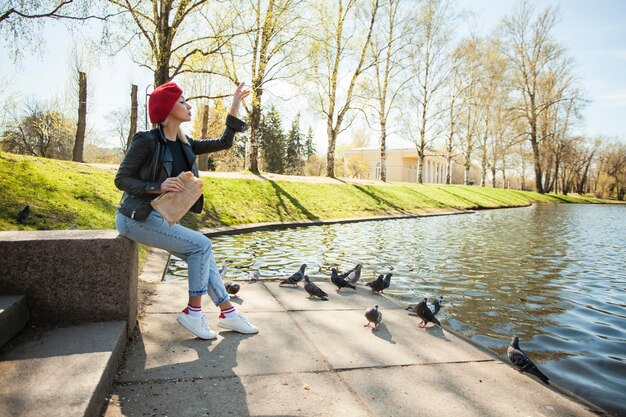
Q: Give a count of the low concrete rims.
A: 1